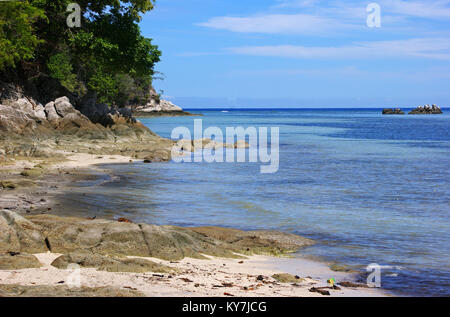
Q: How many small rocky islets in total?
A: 2